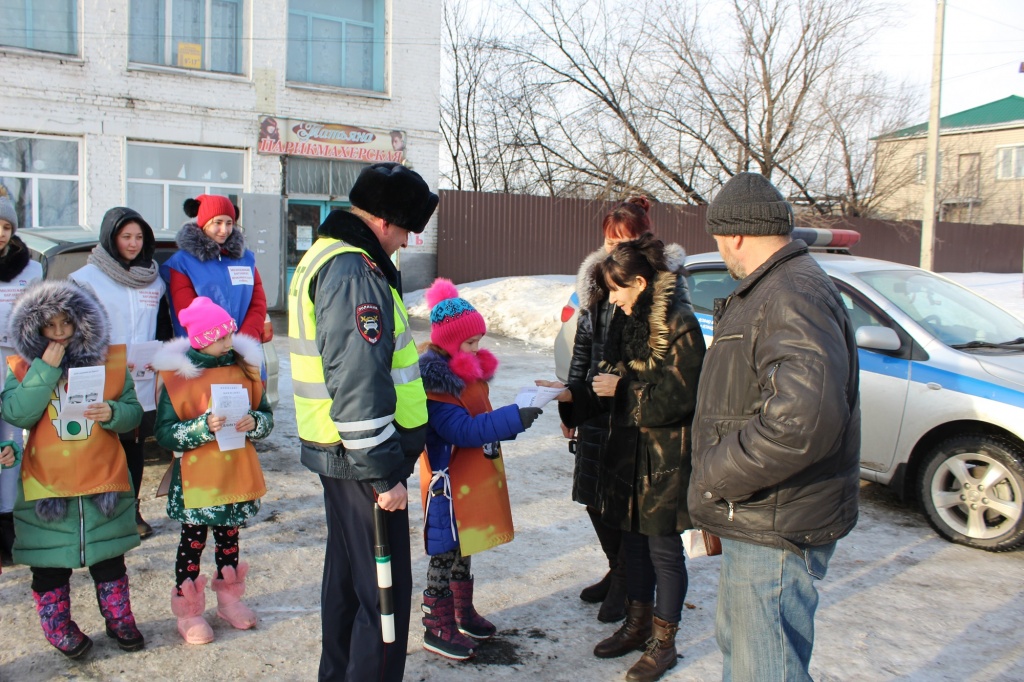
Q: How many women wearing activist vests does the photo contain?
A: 3